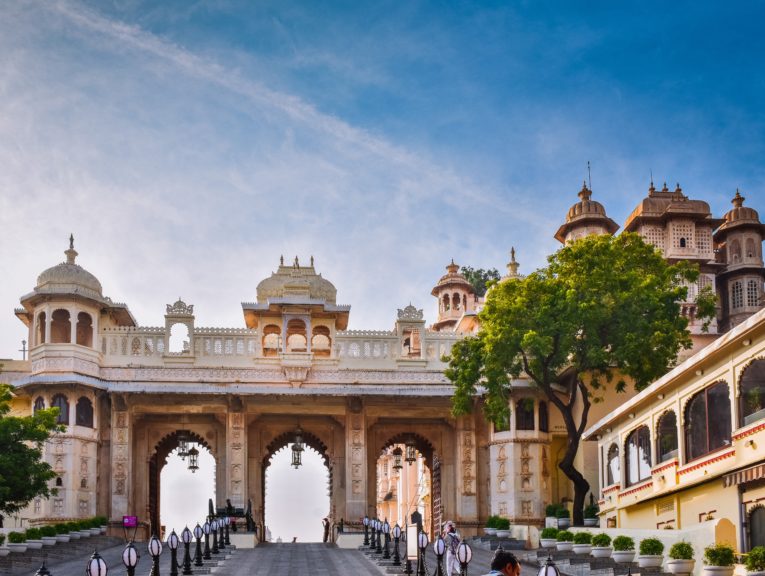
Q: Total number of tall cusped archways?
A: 3